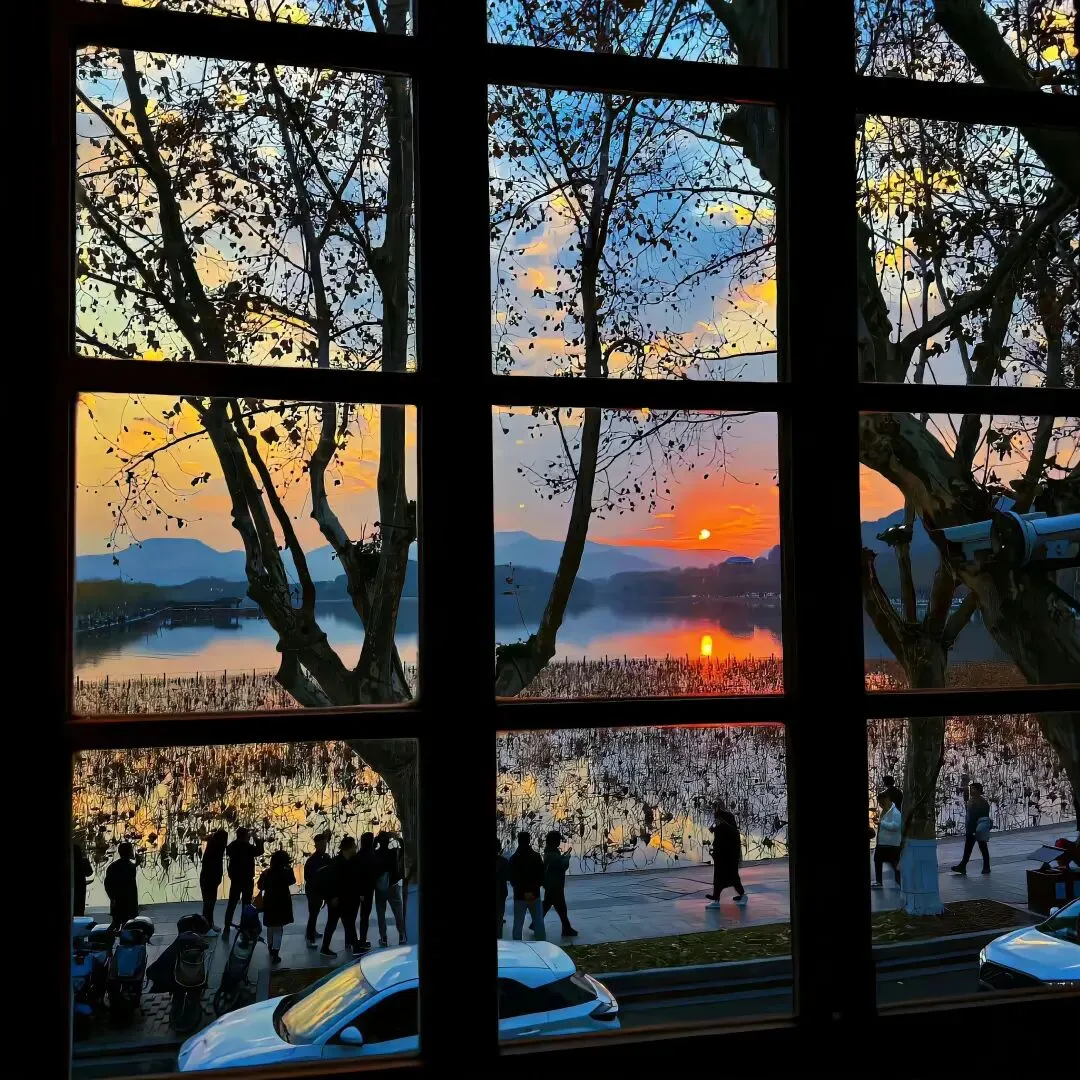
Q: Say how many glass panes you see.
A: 12